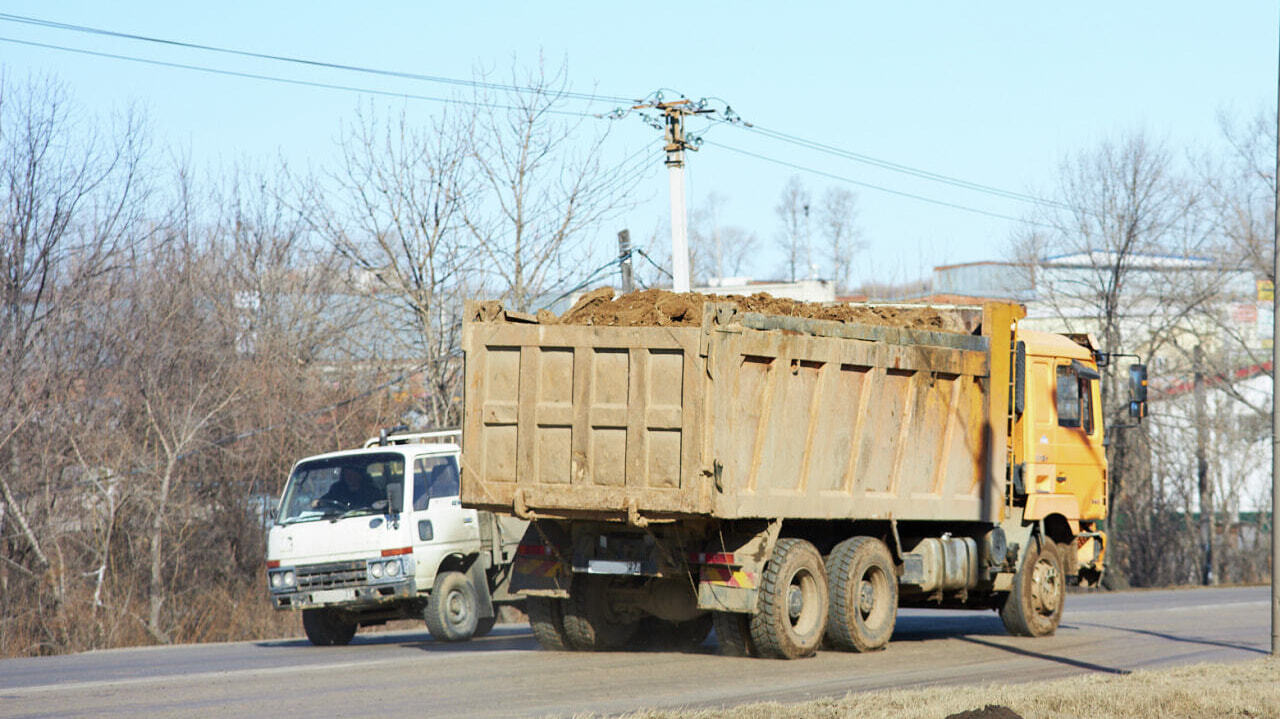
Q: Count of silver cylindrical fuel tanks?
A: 1